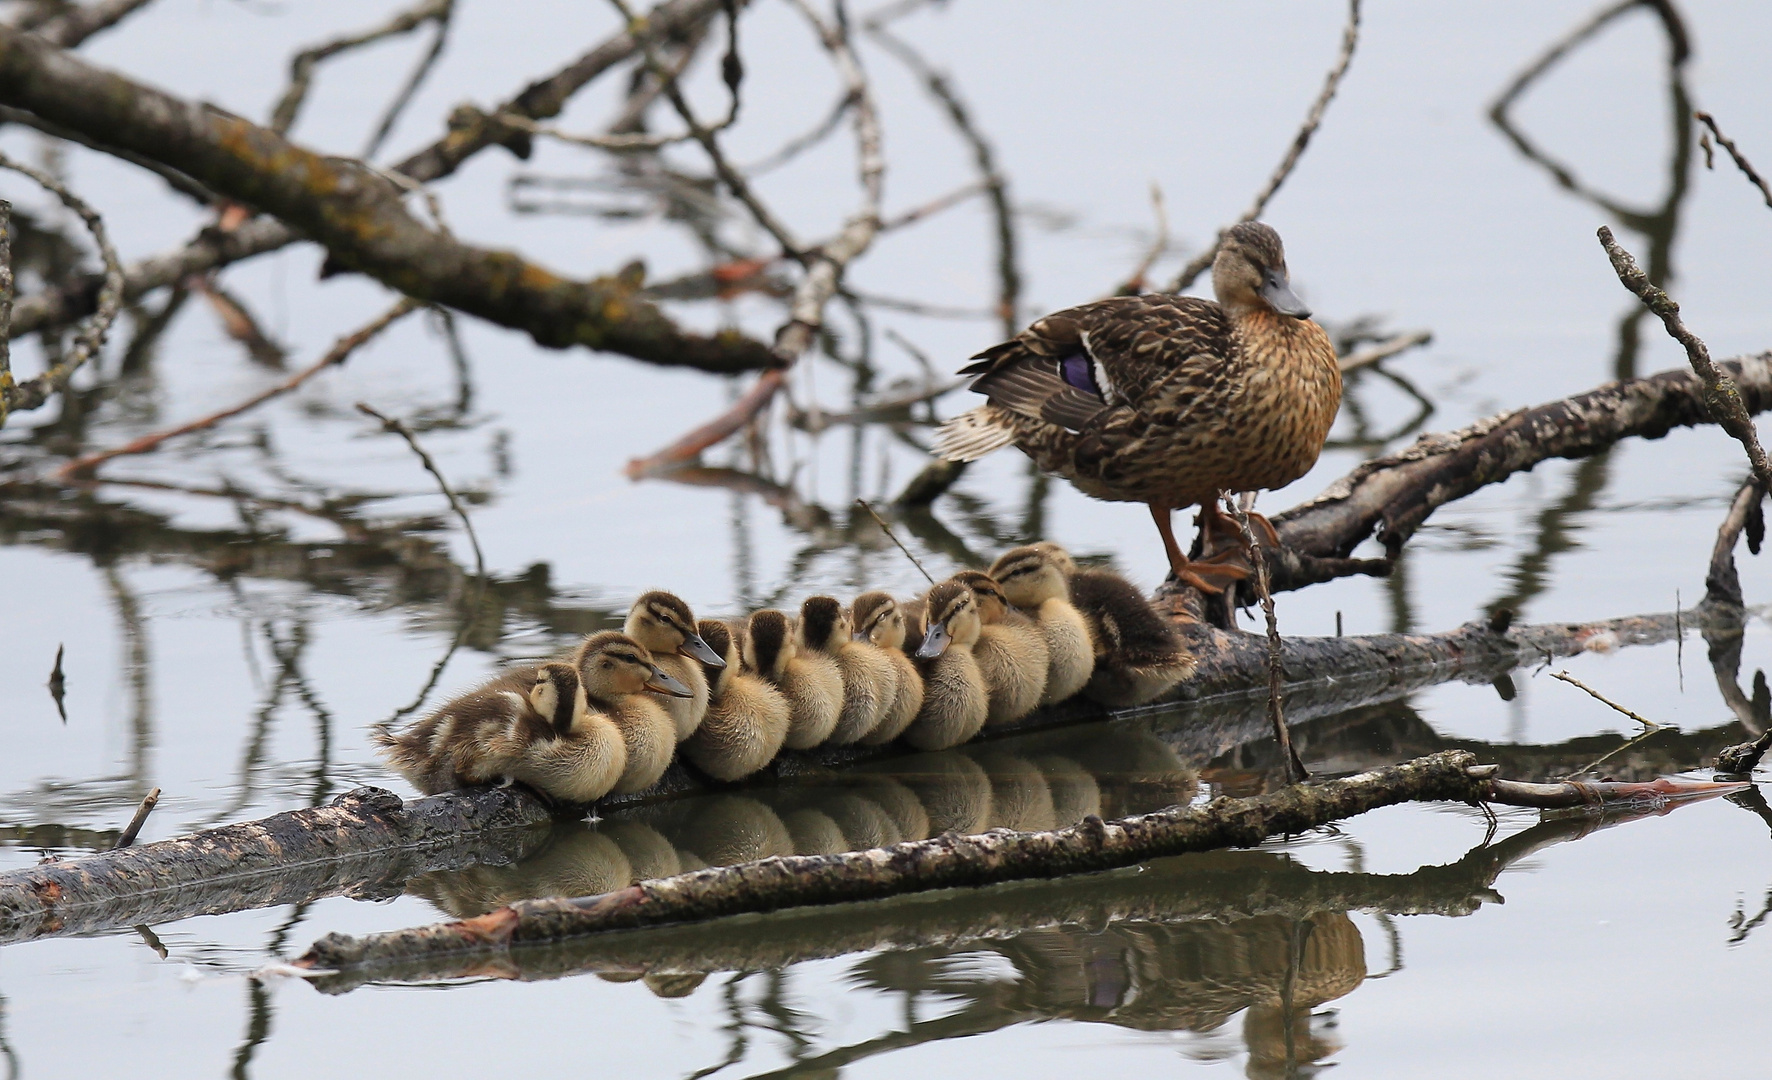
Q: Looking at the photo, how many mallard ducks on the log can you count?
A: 12